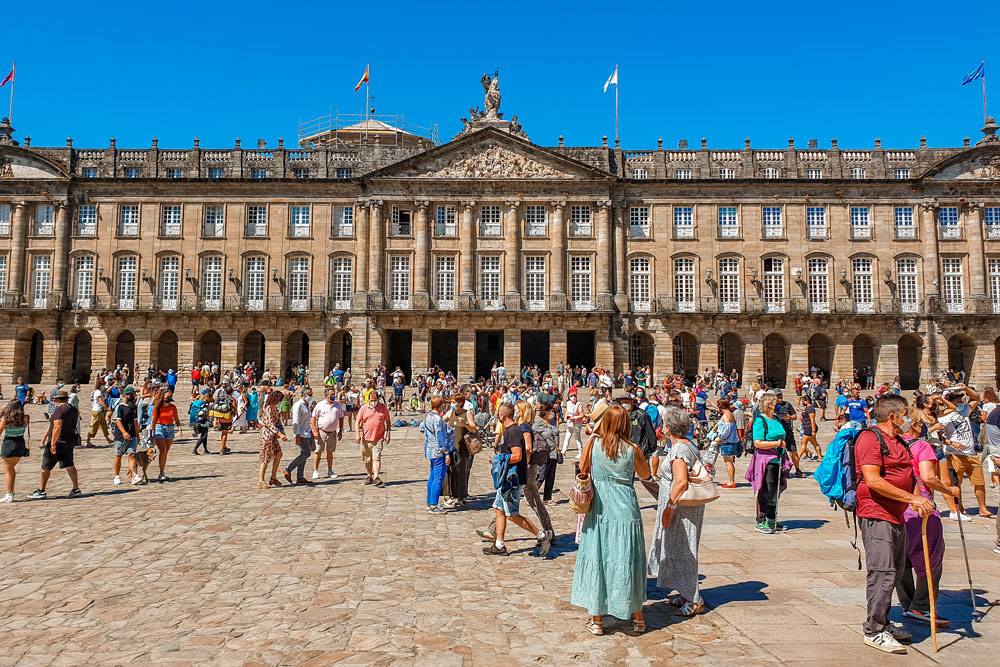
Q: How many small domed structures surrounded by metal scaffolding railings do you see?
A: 1